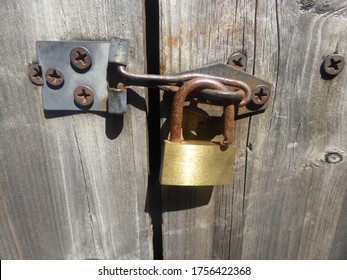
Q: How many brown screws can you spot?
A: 7